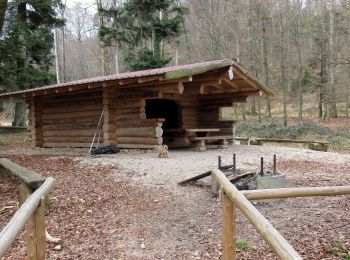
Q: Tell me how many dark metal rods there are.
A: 4